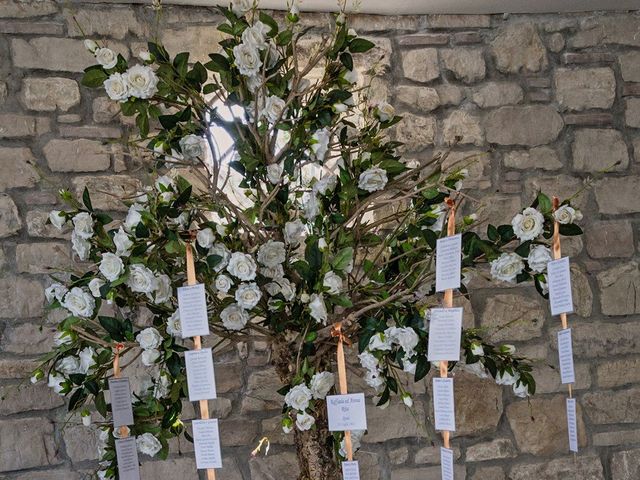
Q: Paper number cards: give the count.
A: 14